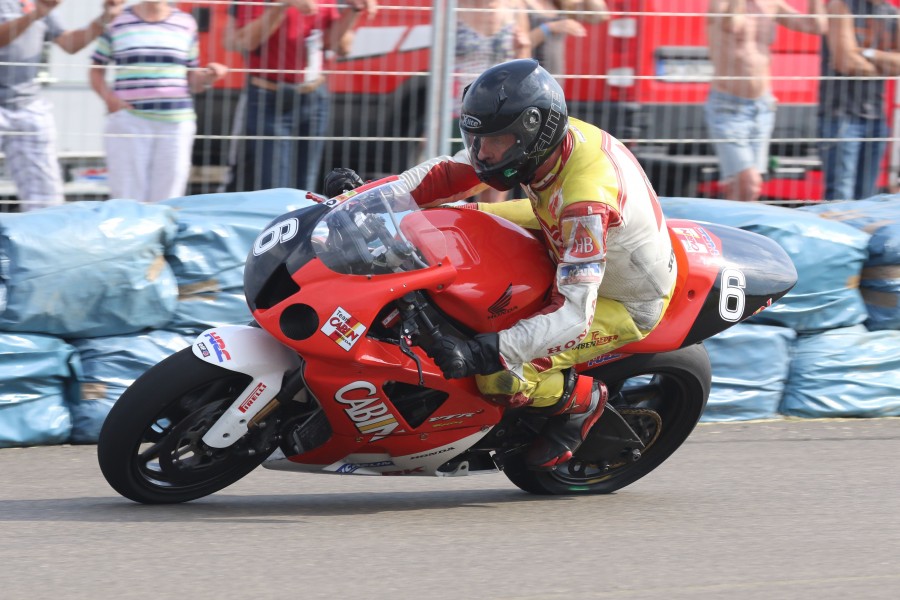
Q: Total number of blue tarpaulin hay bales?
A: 8